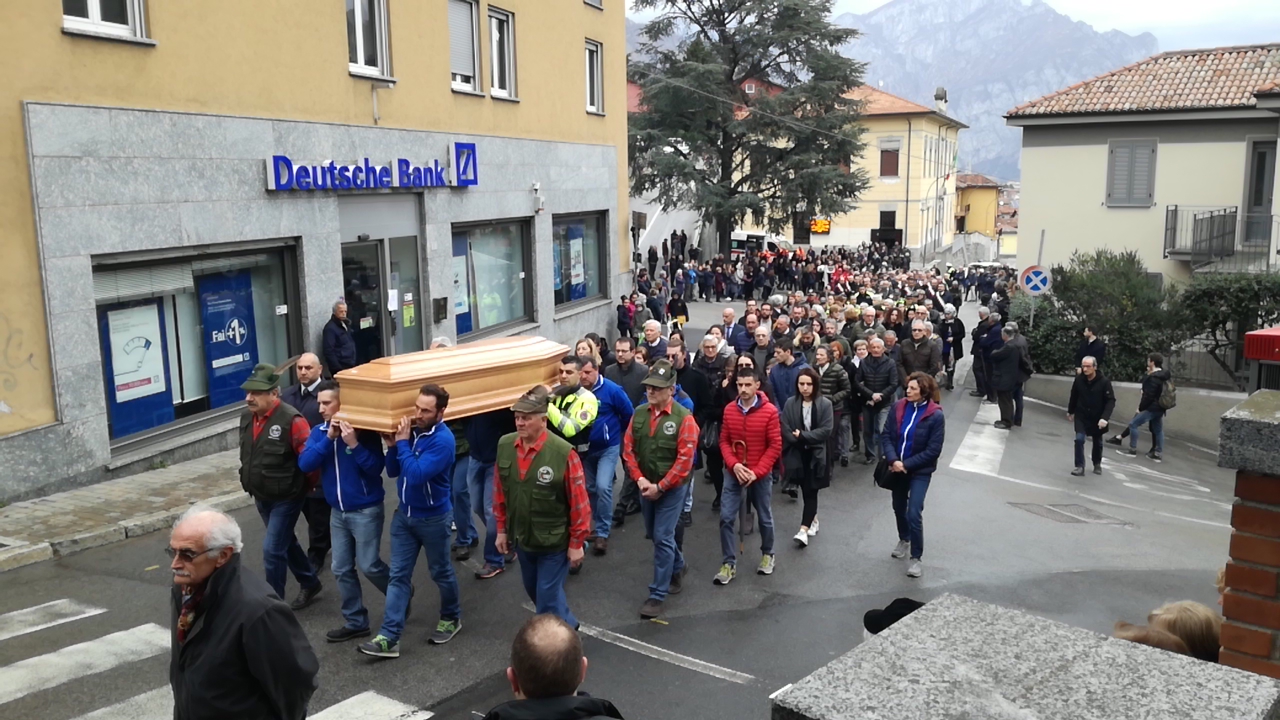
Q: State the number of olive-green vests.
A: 3